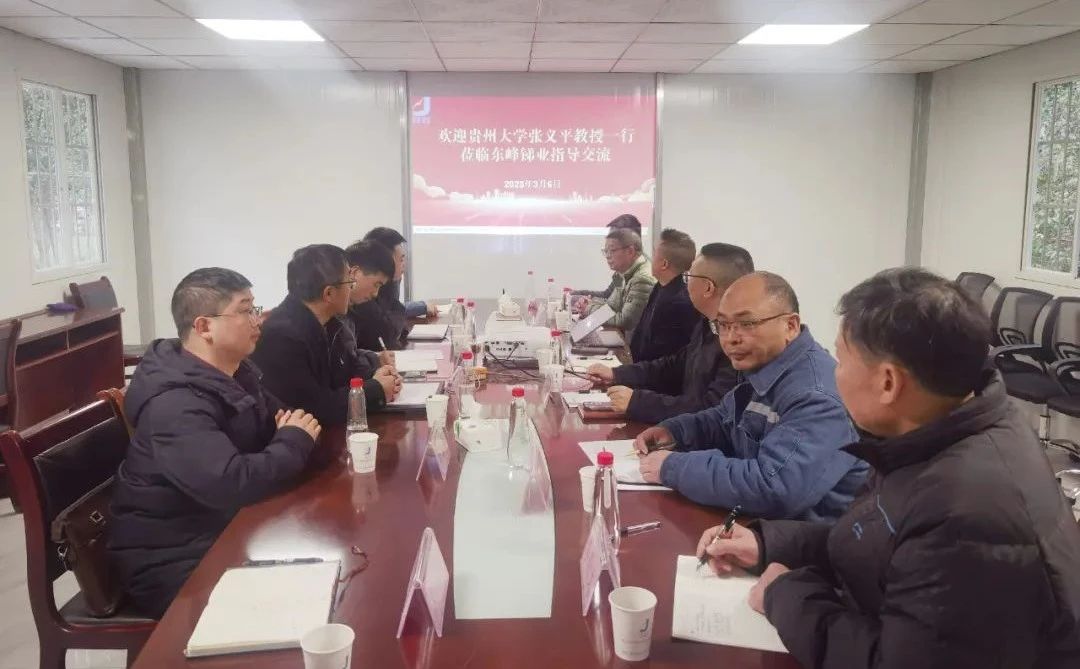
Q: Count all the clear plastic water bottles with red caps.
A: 10